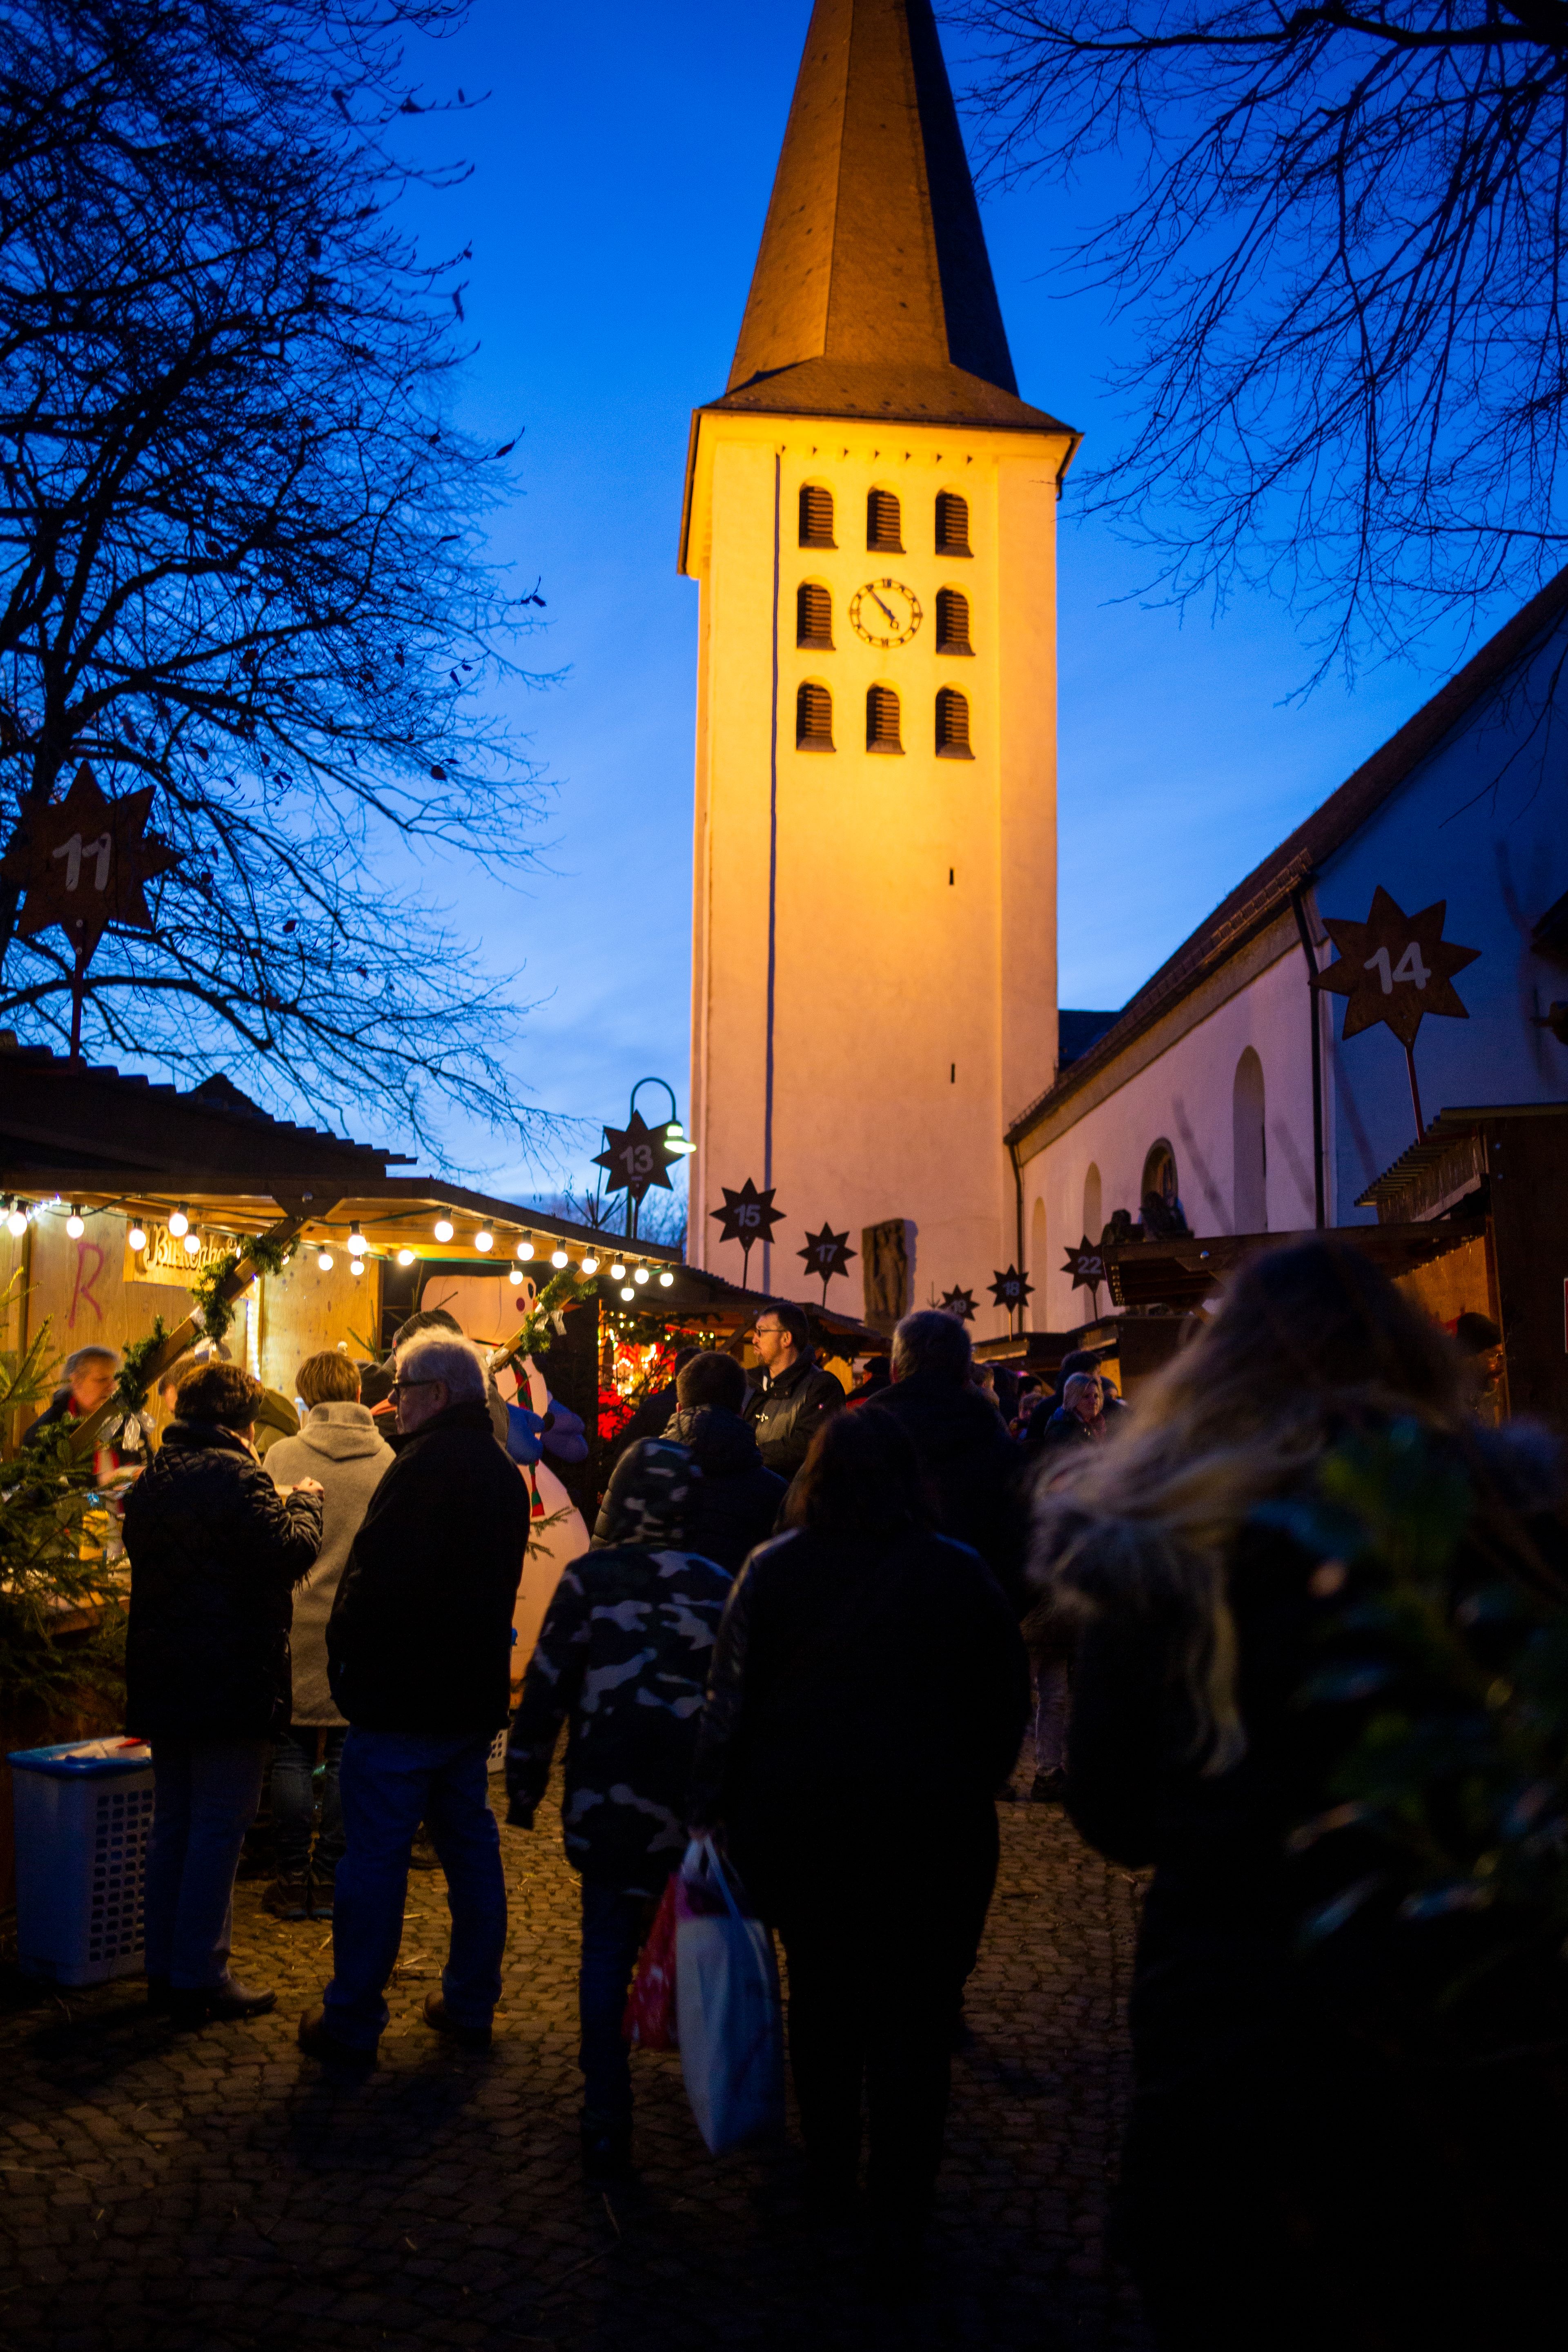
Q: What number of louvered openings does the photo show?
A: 8